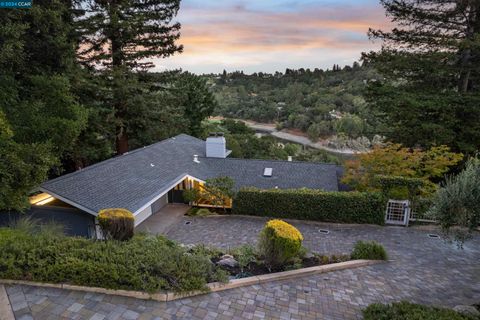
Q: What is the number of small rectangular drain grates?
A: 3